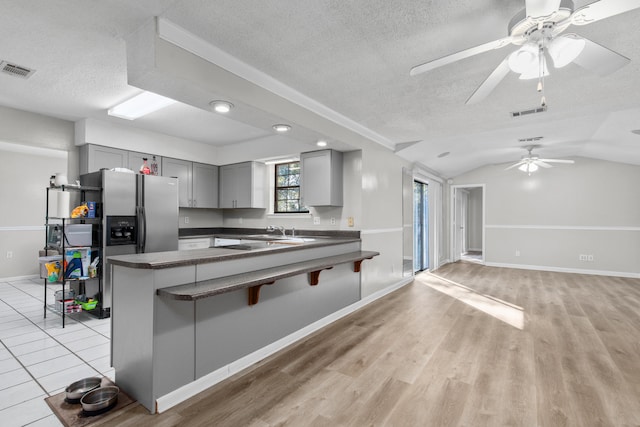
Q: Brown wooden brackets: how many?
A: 3